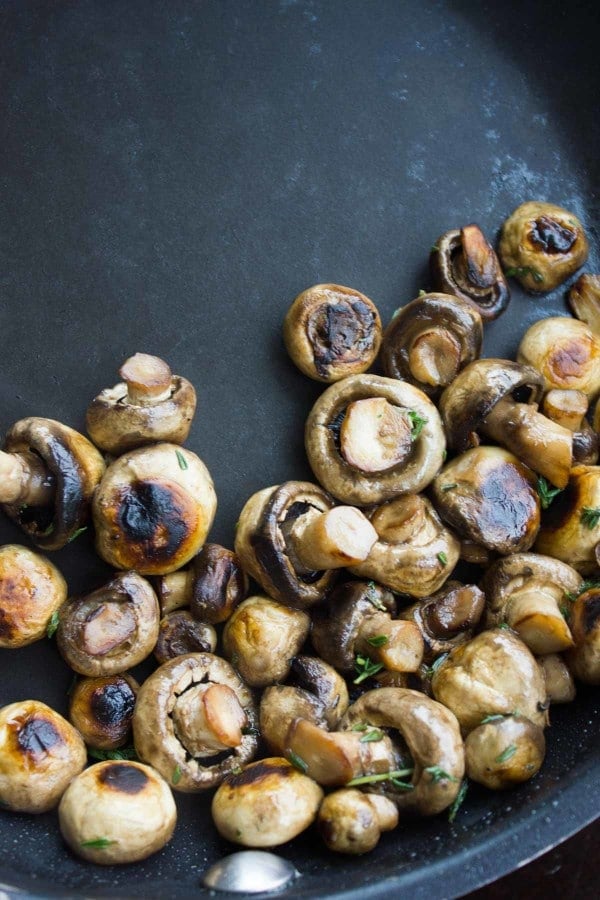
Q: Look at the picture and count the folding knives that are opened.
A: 0